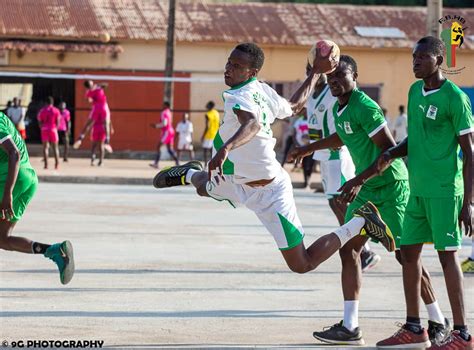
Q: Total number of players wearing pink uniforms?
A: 5